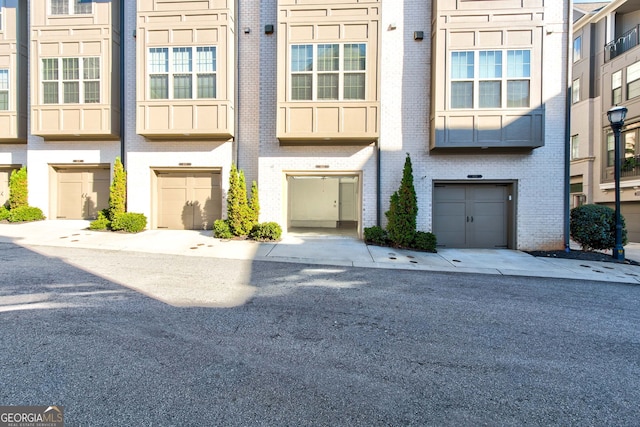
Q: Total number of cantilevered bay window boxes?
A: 5